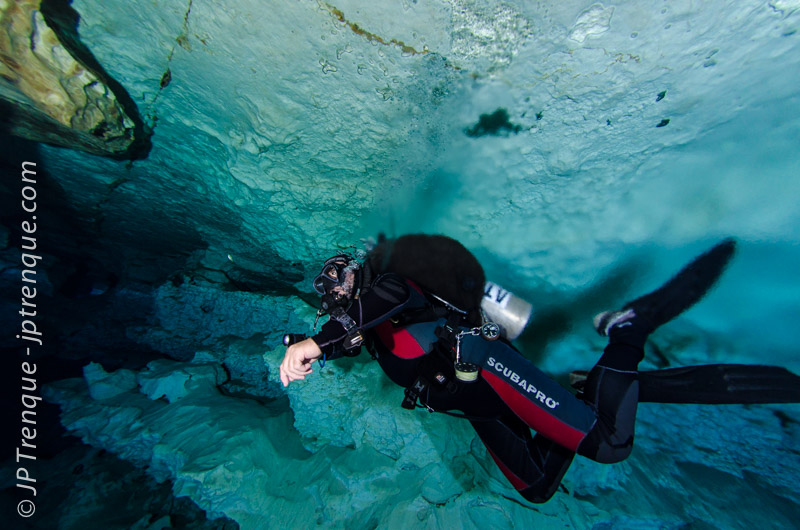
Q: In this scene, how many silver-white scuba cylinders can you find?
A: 1